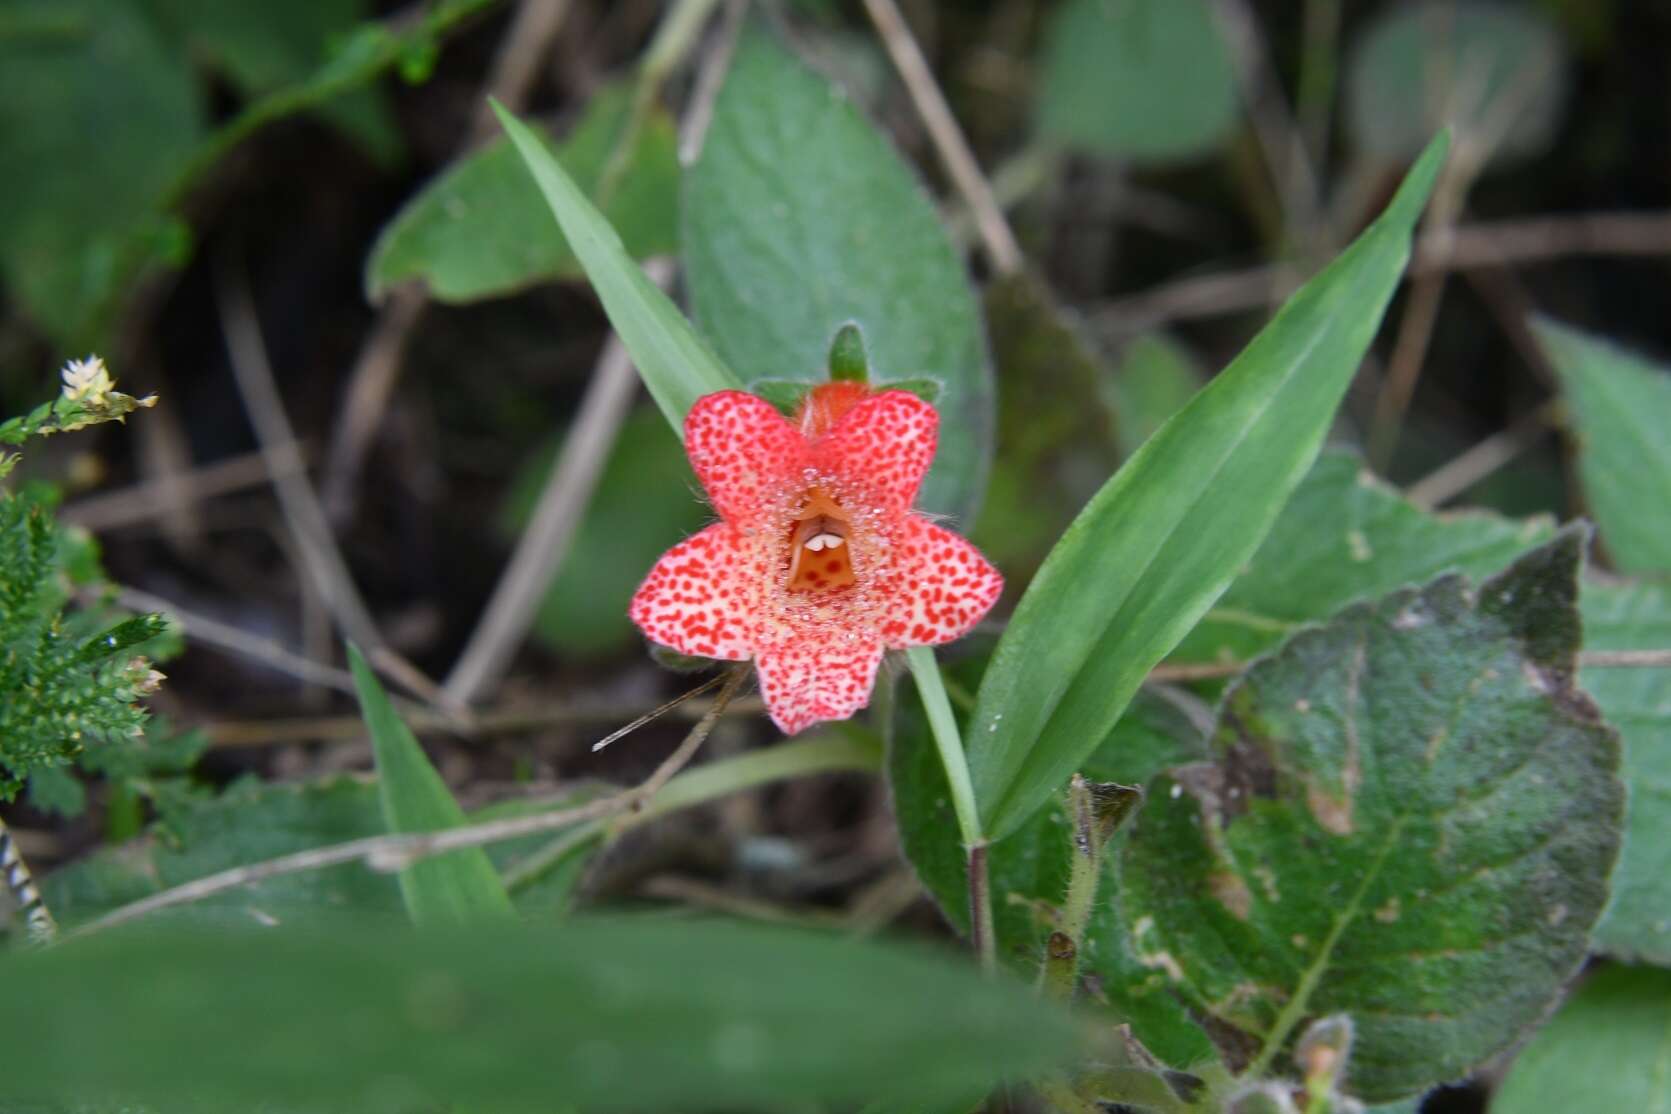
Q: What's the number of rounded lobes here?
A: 5